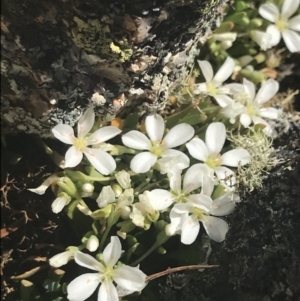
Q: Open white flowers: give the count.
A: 9